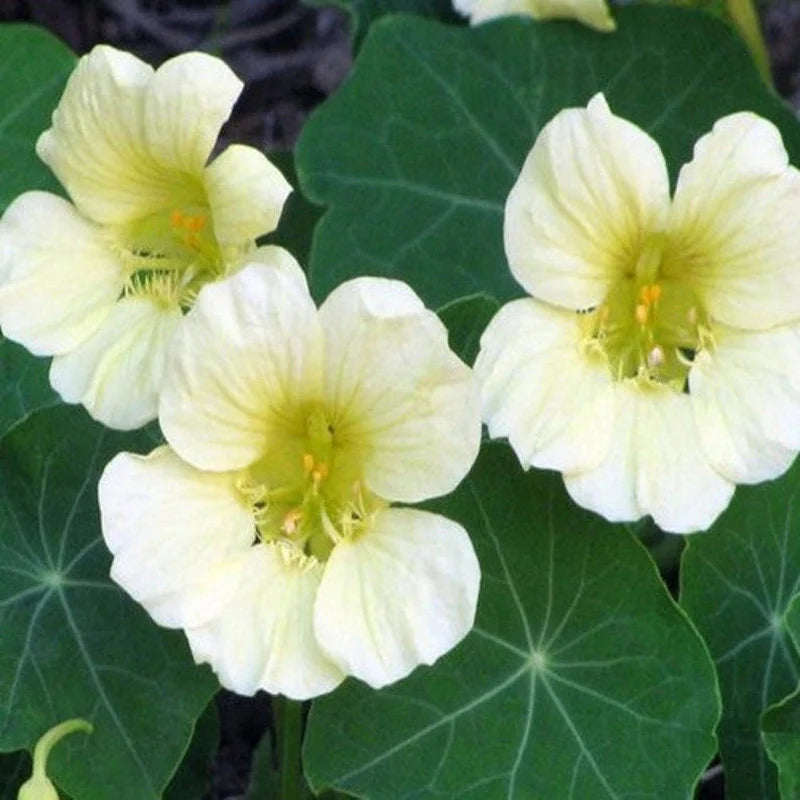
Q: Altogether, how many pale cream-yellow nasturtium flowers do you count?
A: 3